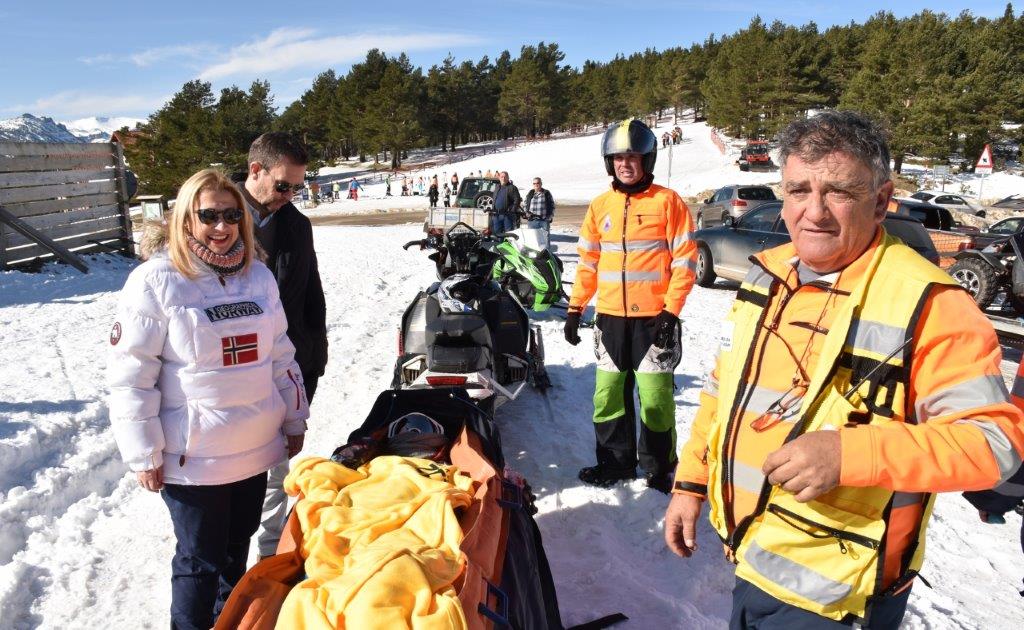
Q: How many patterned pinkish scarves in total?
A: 1